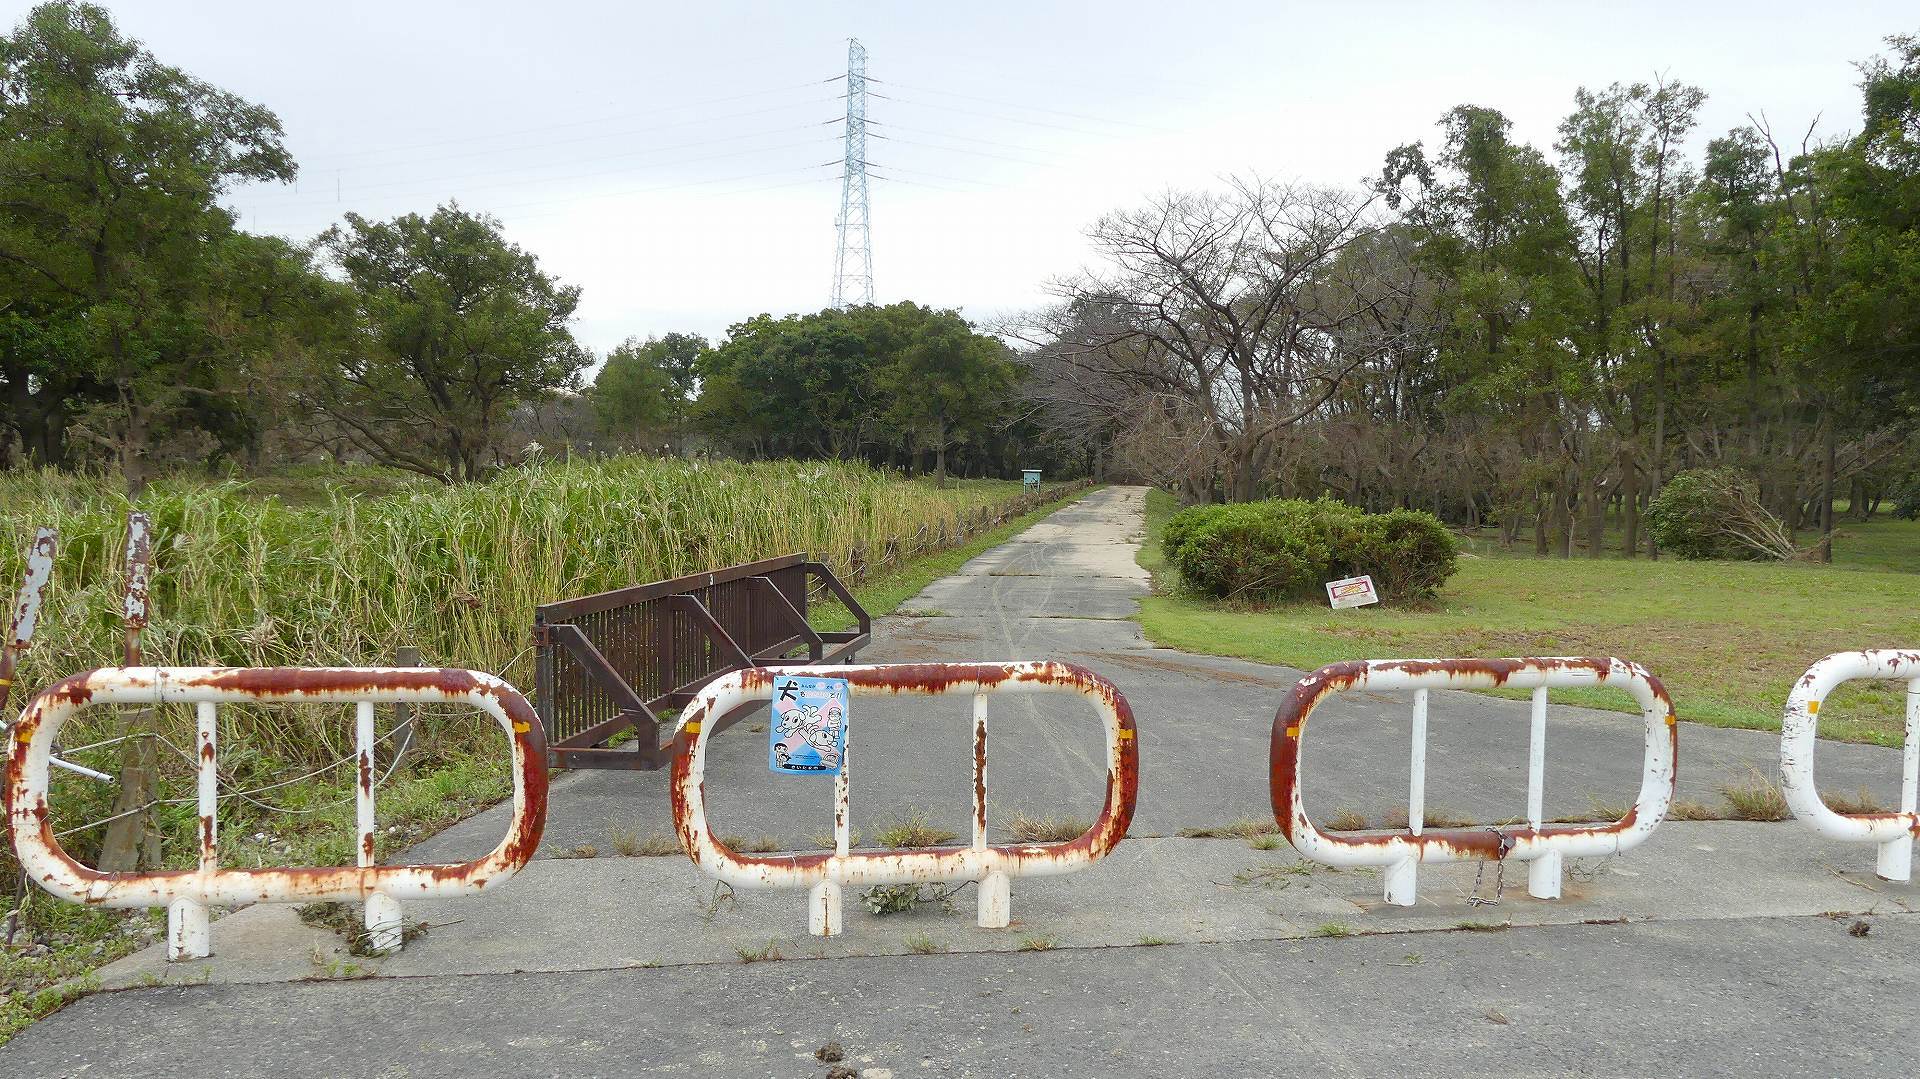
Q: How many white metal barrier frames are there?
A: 4